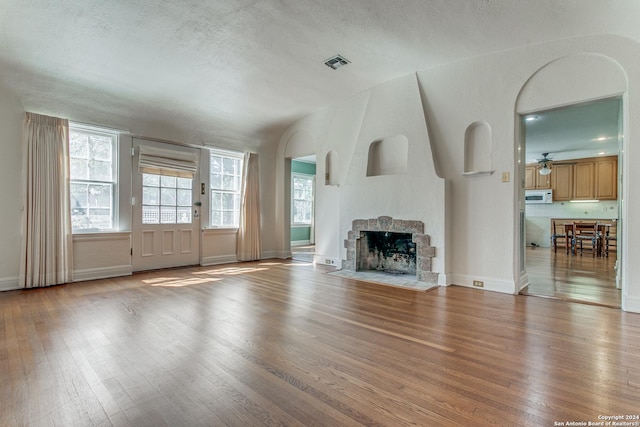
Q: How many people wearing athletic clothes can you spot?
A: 0